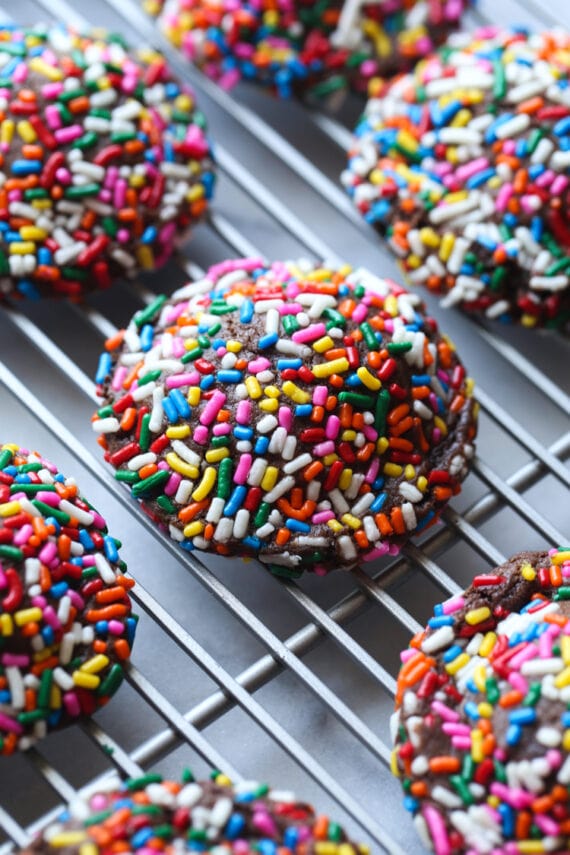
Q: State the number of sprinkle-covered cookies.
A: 7